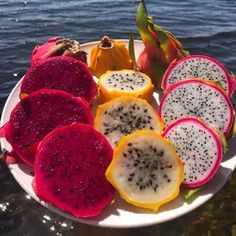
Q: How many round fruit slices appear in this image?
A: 9